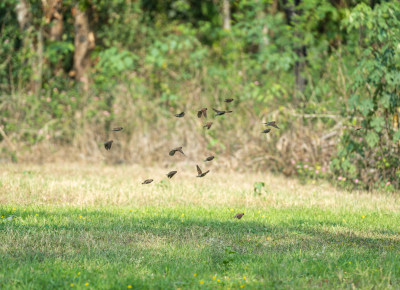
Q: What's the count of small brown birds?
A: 15